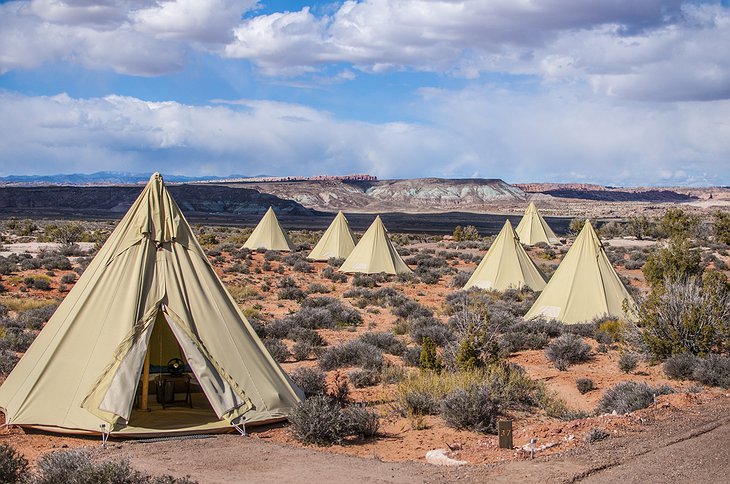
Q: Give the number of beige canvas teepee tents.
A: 7